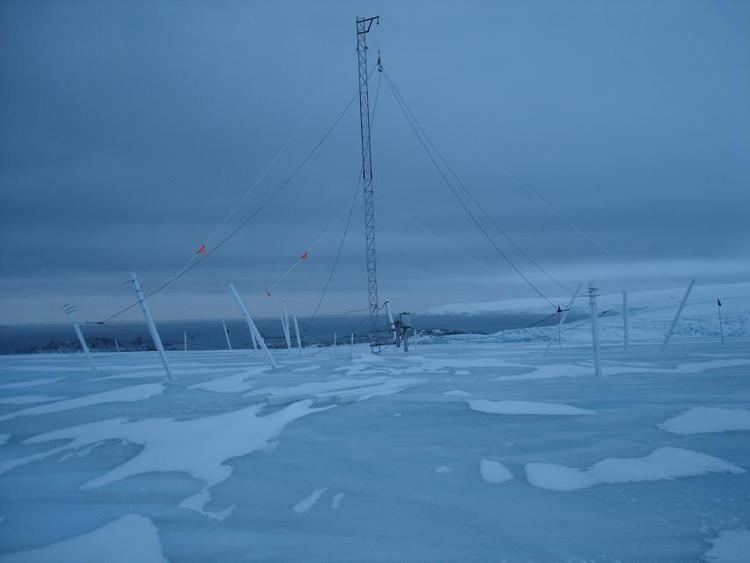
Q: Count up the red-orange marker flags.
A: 3